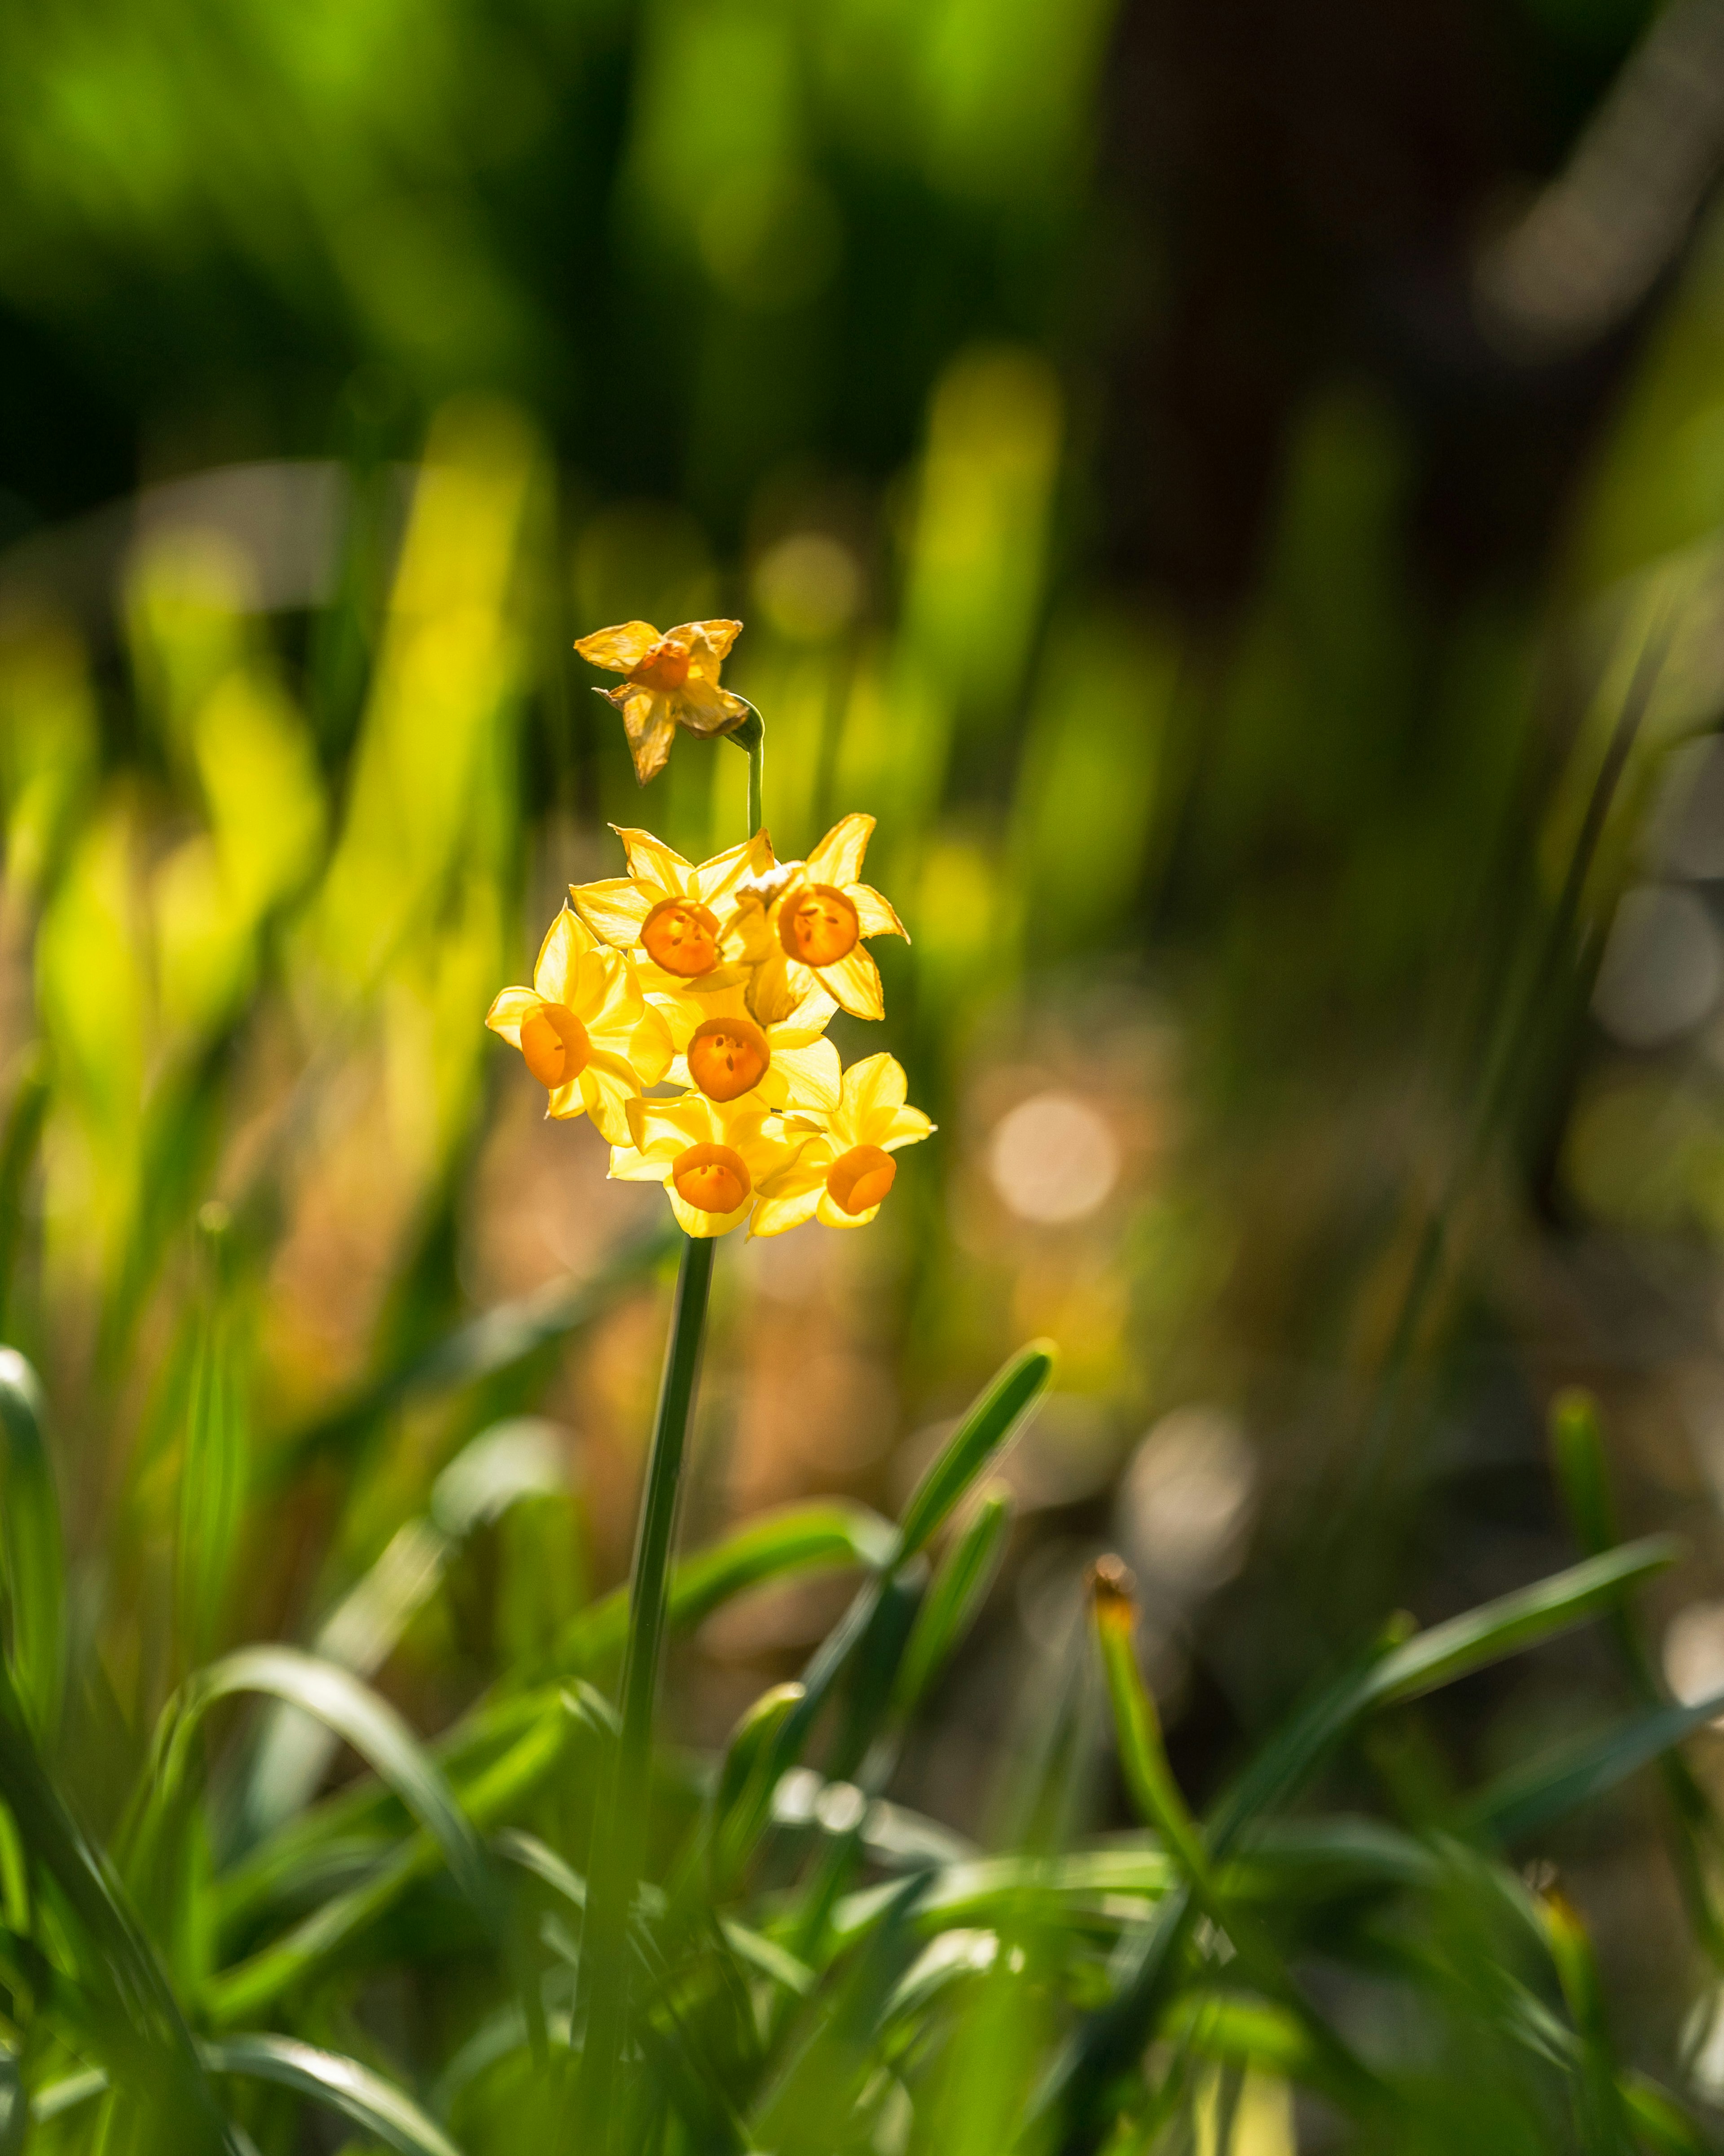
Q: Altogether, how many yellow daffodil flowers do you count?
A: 7